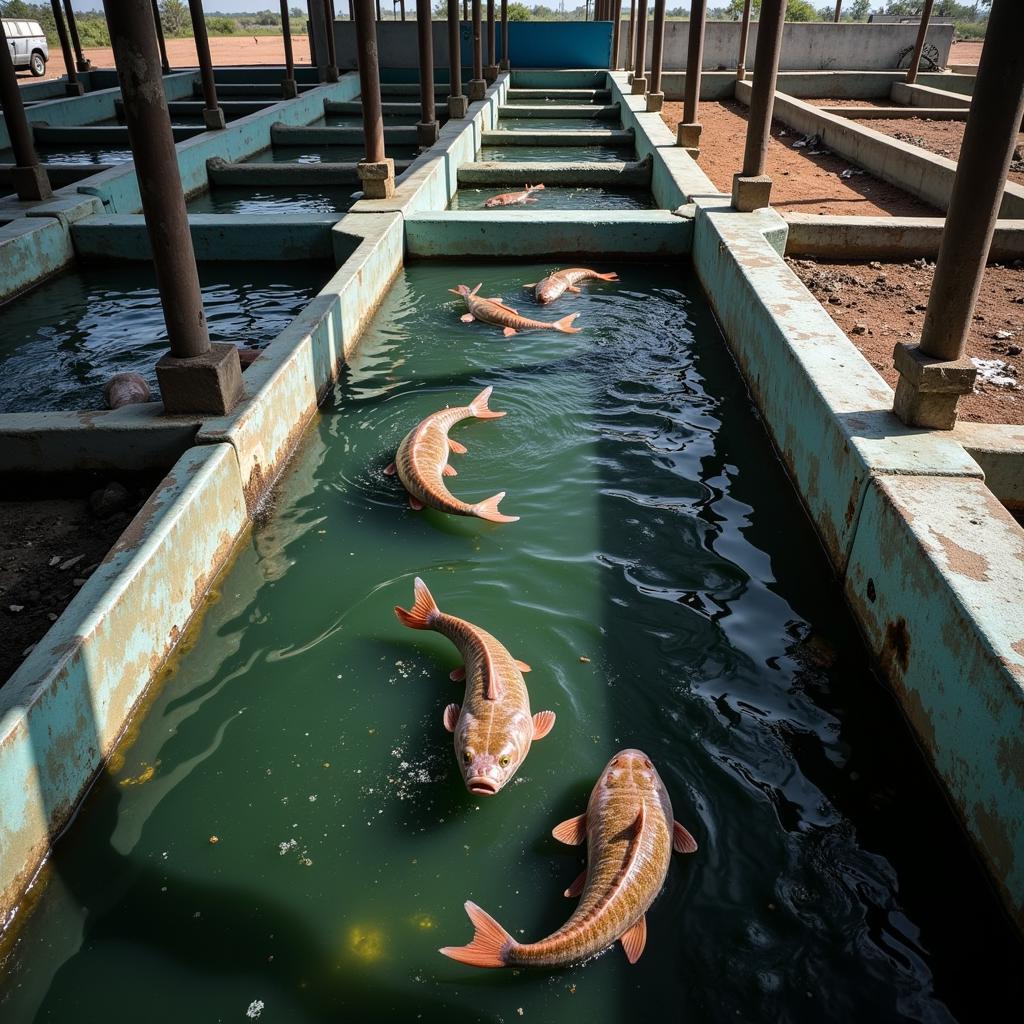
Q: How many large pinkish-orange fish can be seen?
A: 6